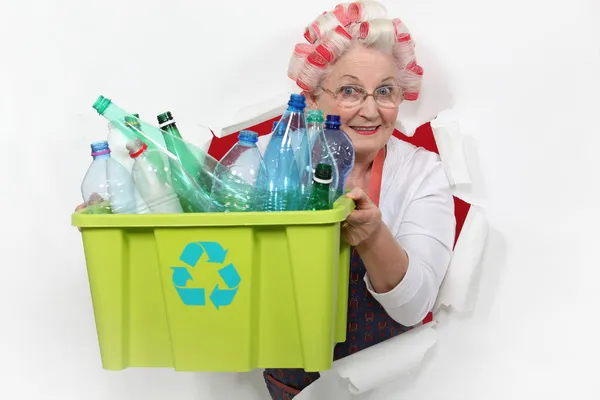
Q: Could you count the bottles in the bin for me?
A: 12